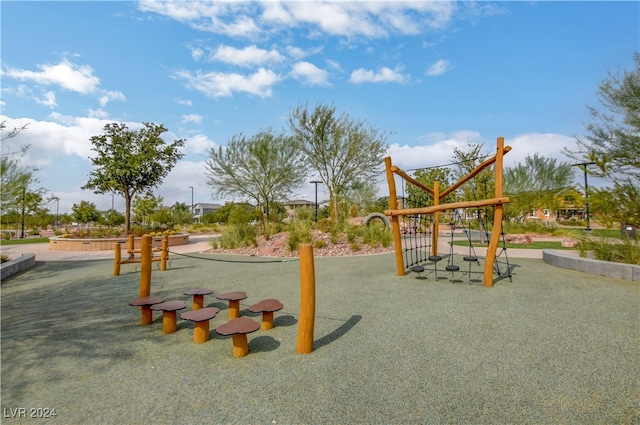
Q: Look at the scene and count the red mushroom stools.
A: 7